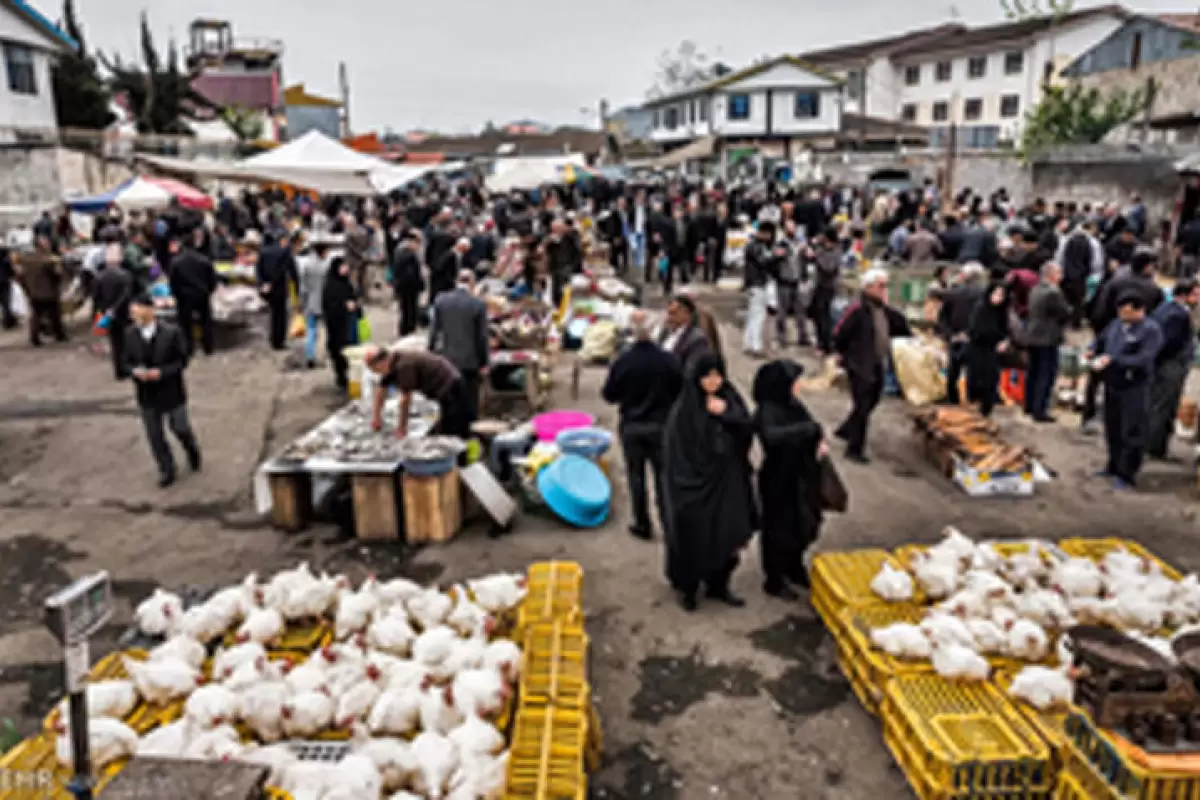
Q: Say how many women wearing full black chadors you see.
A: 4